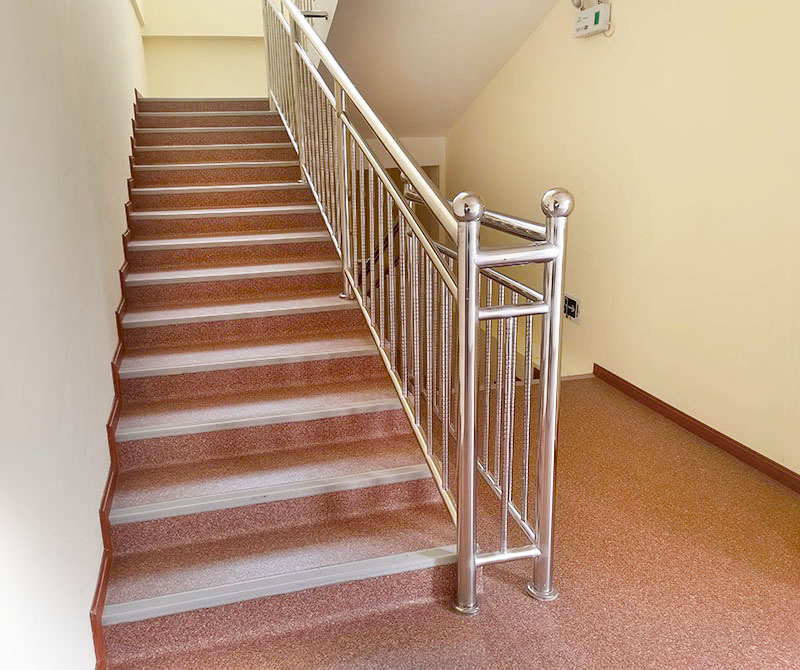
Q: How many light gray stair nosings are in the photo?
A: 14